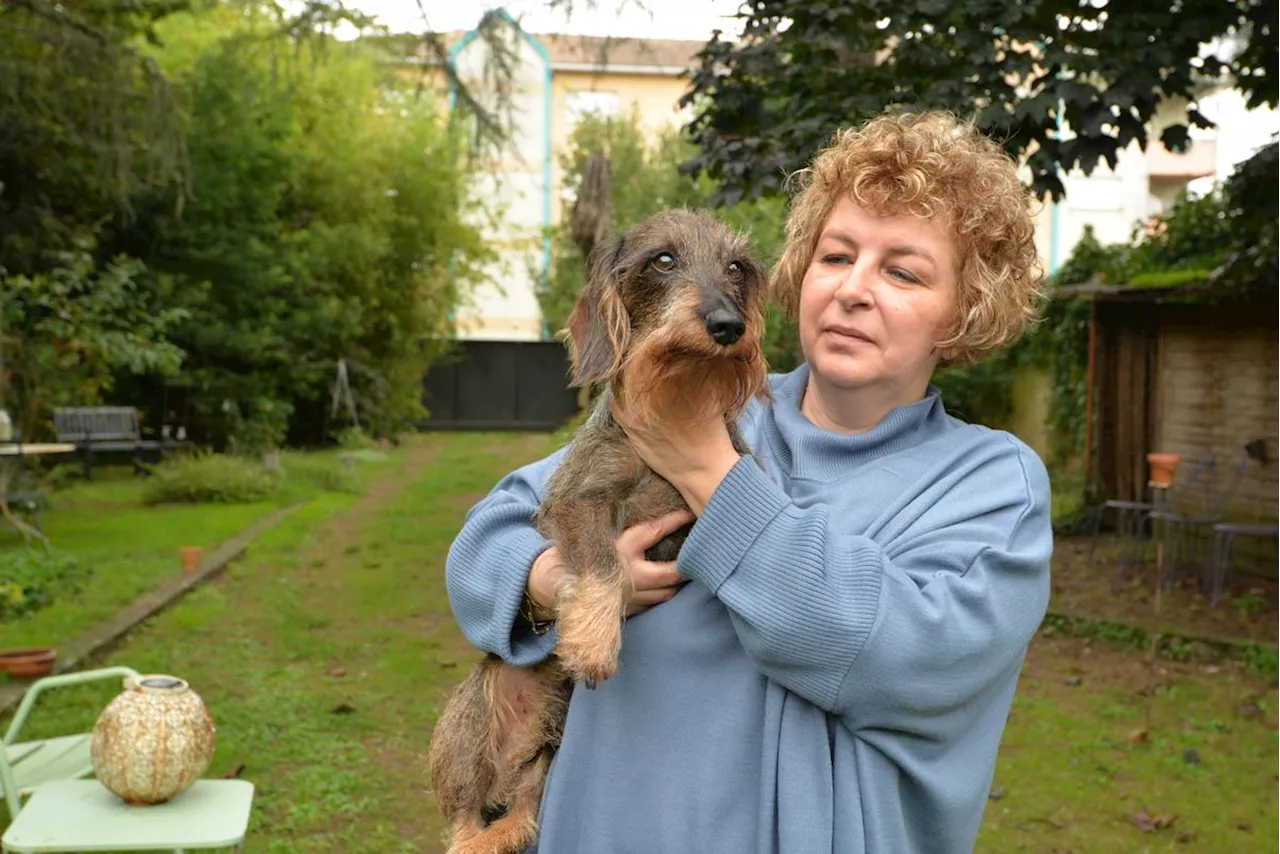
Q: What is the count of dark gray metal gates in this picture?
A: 1